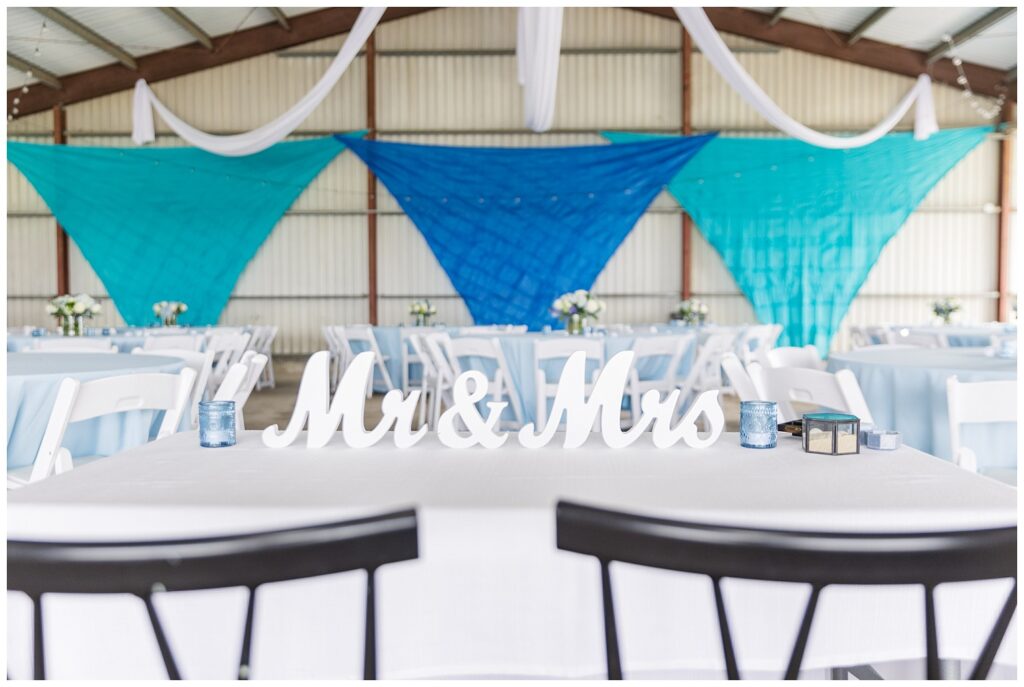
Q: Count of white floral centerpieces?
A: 6